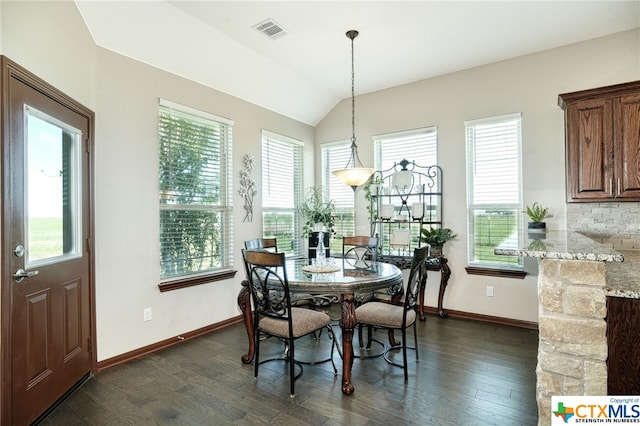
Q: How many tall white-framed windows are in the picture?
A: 5